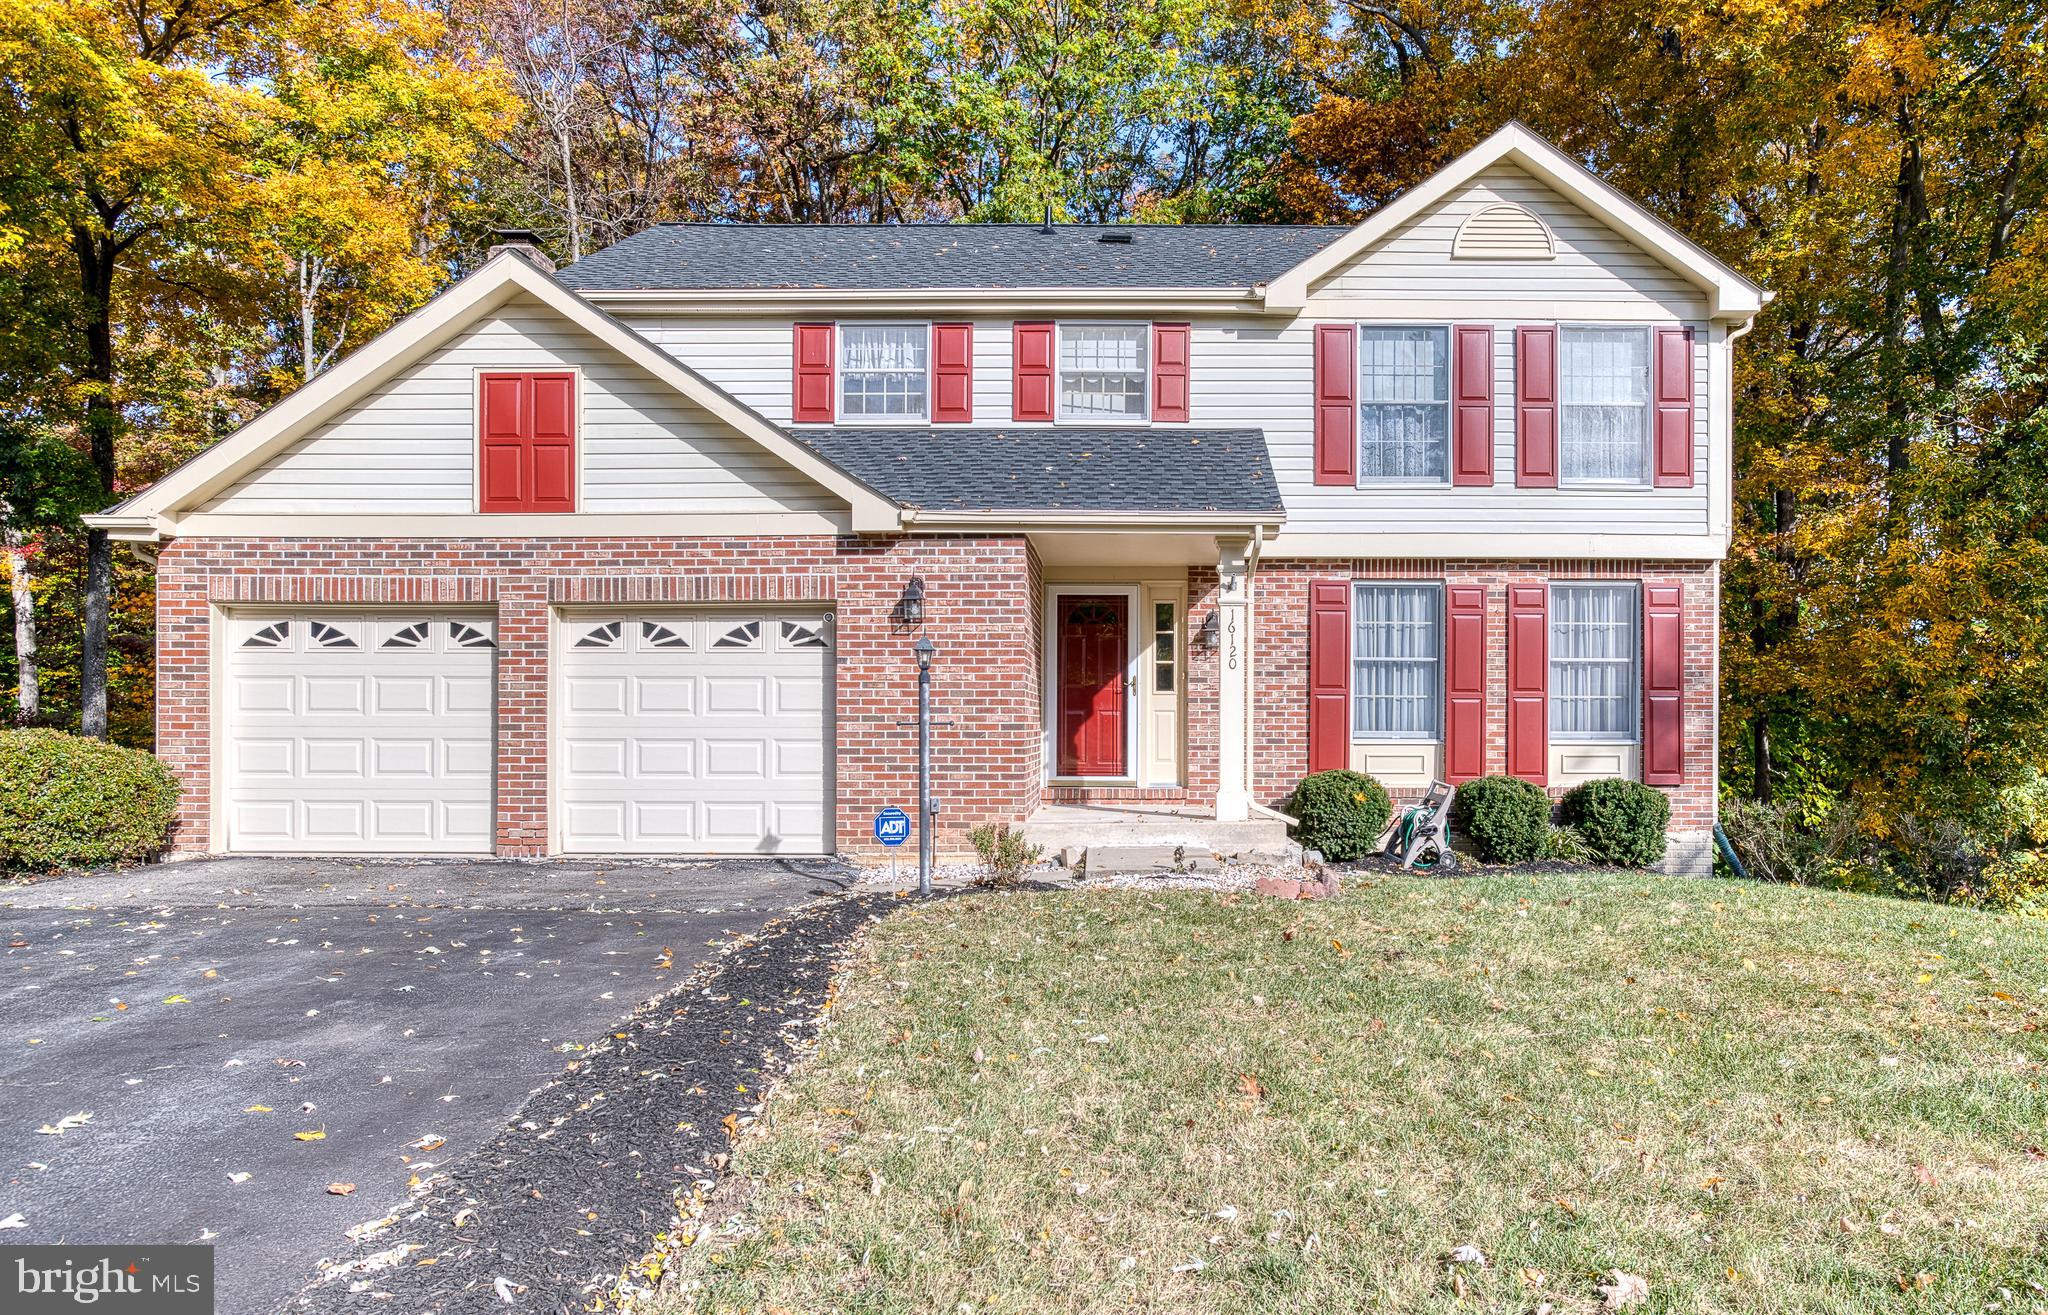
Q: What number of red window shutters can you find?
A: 14